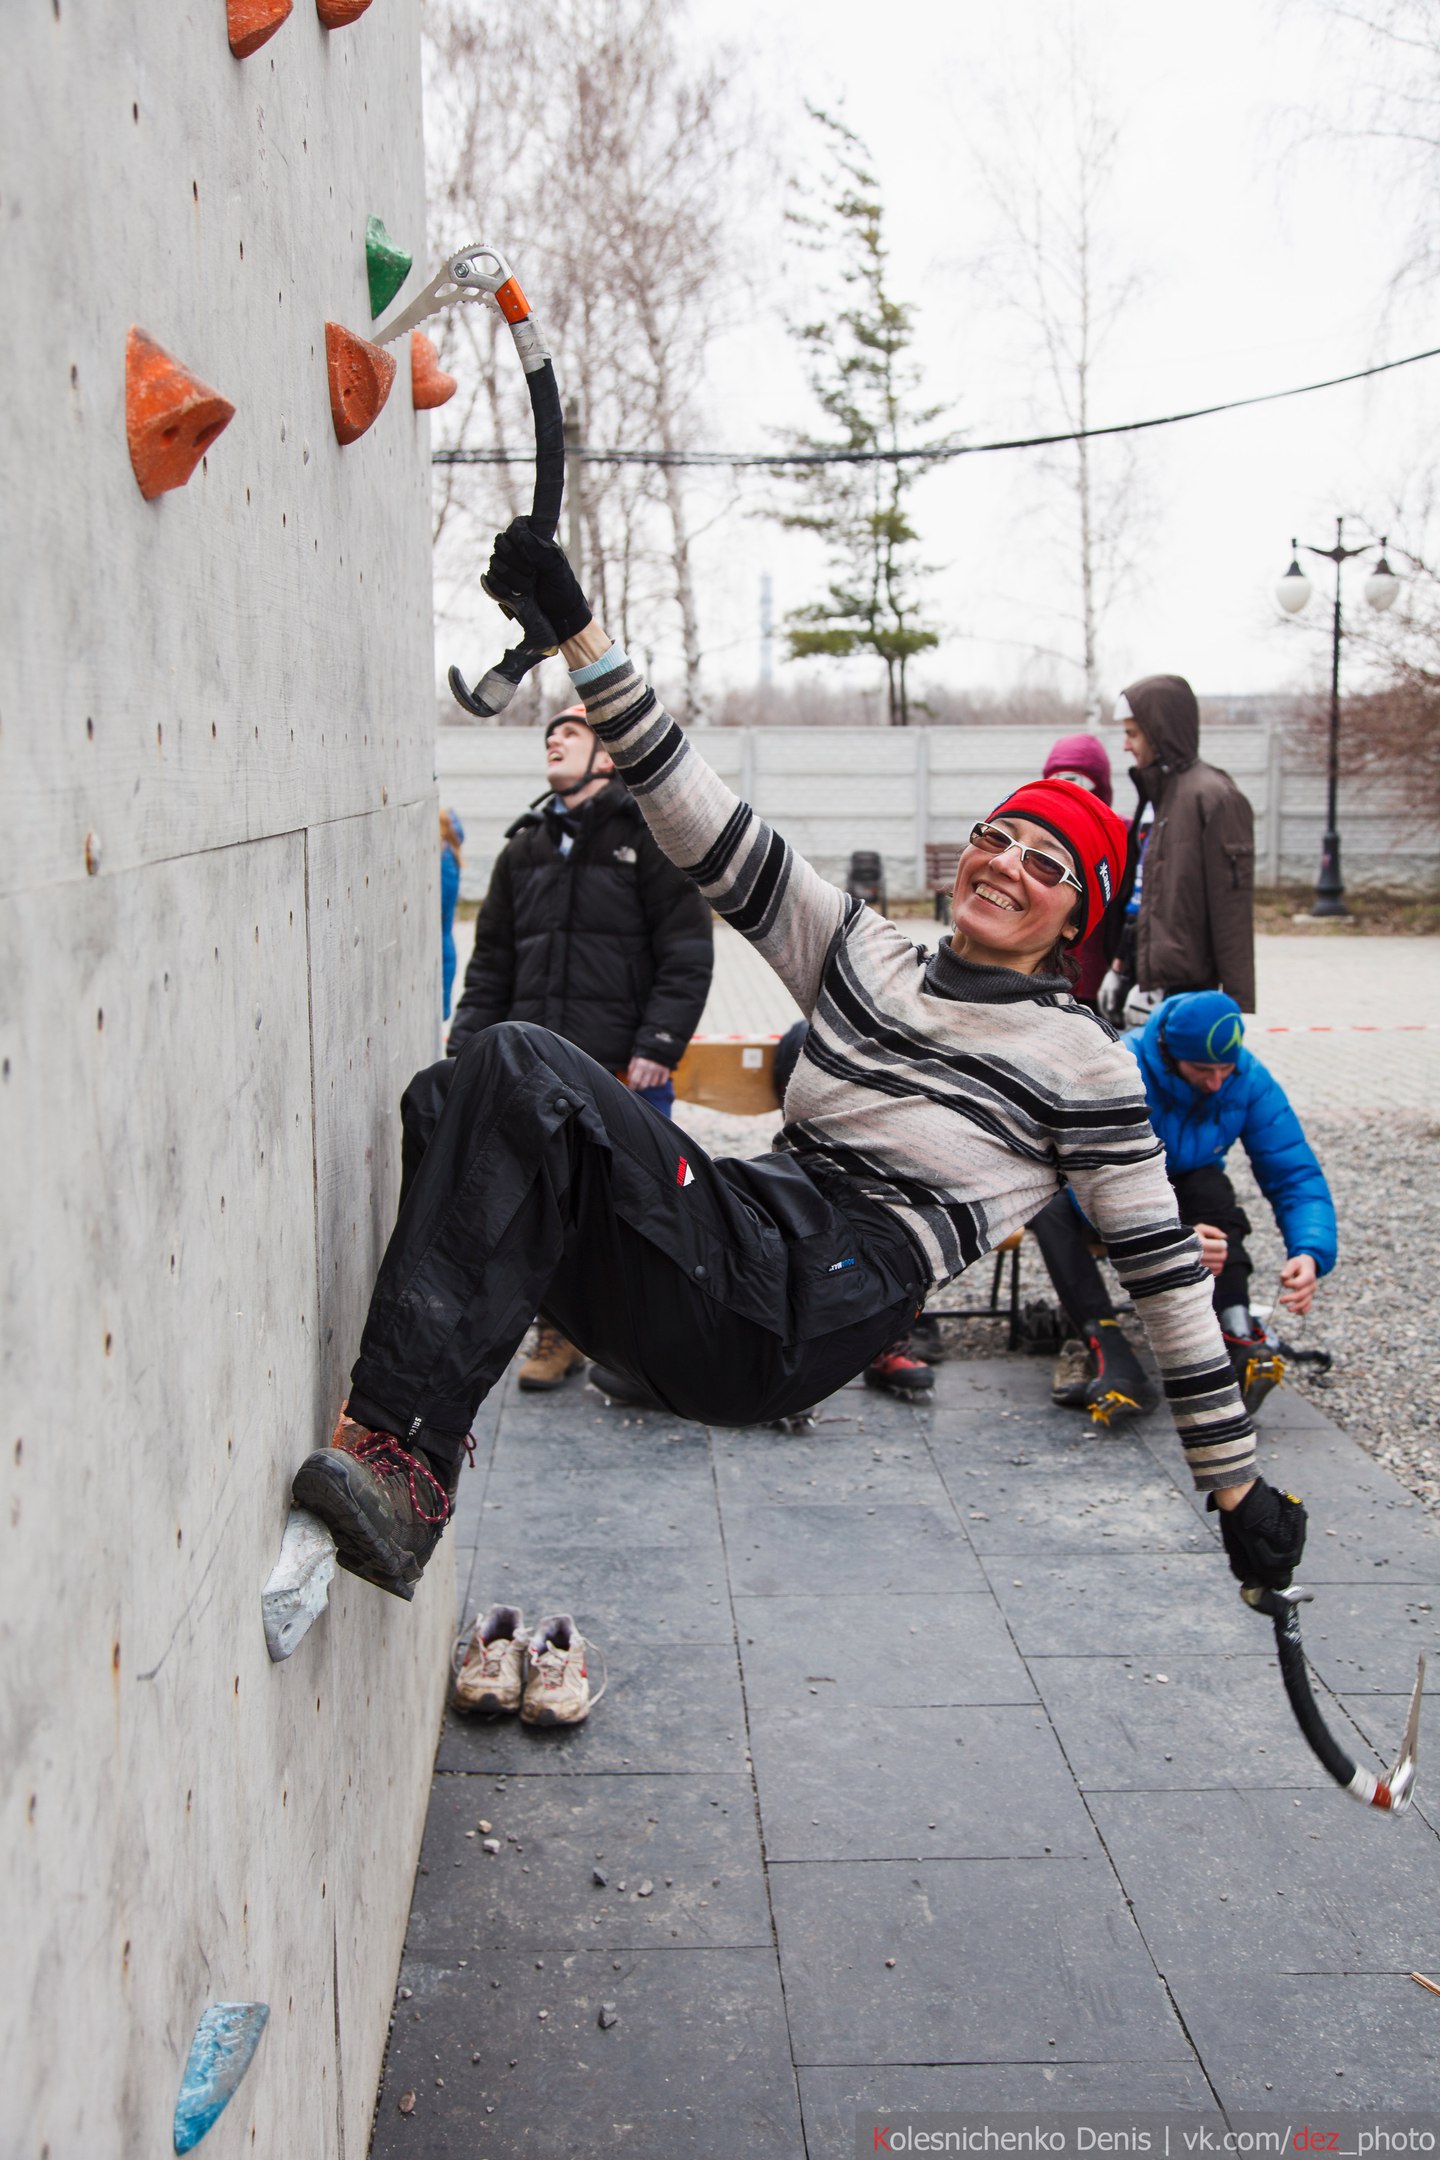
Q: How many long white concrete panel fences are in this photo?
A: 1